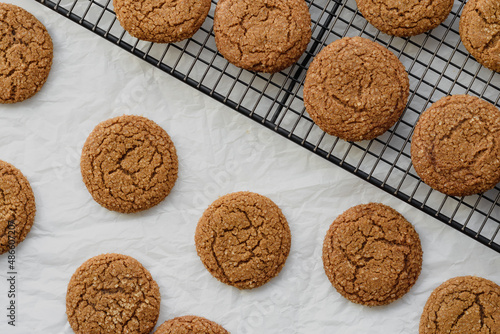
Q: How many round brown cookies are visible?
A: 14